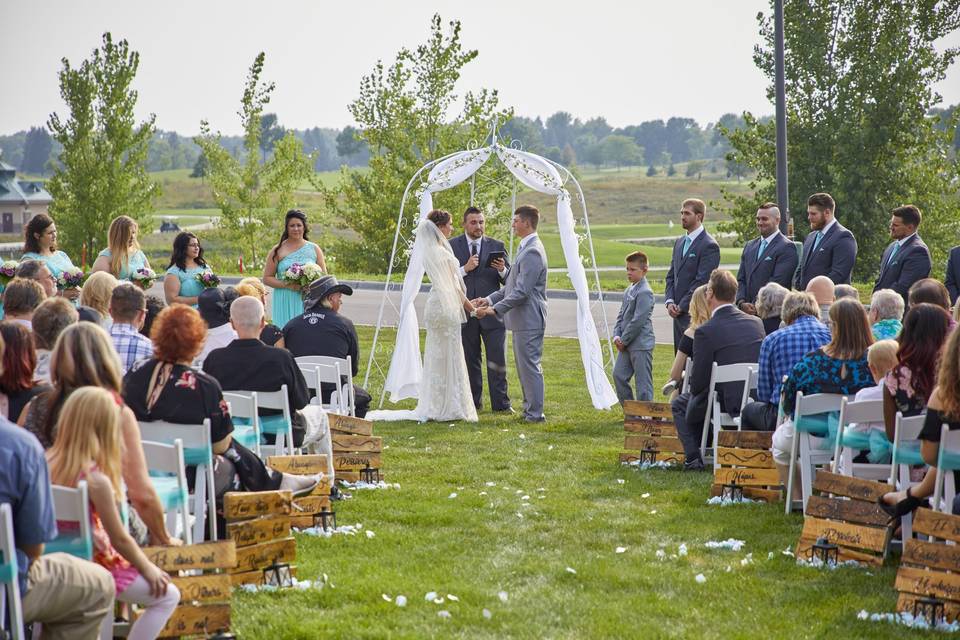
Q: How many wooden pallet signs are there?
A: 8